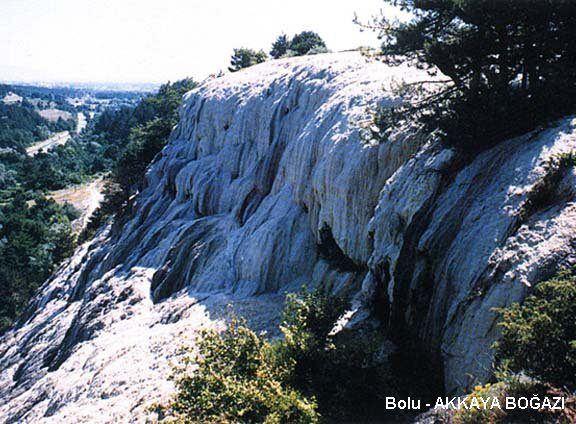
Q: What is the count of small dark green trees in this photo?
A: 3